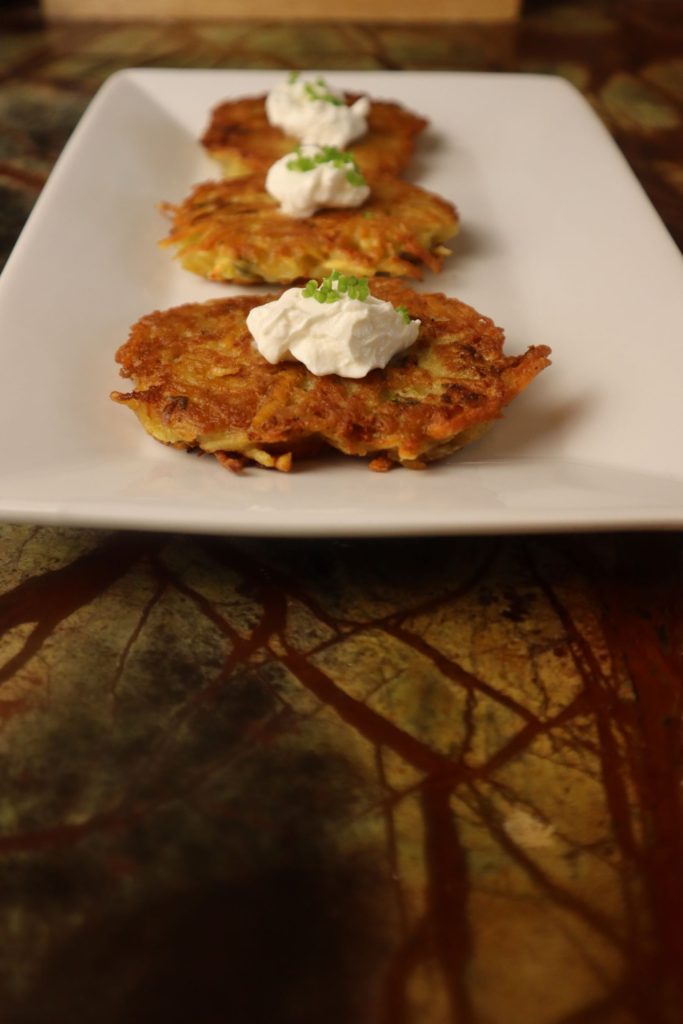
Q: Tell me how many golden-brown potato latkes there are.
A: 3